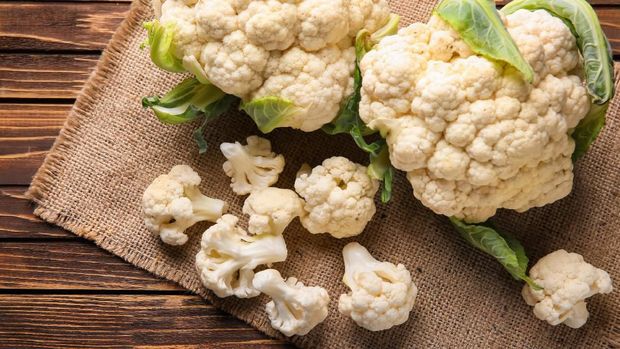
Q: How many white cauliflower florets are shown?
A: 8